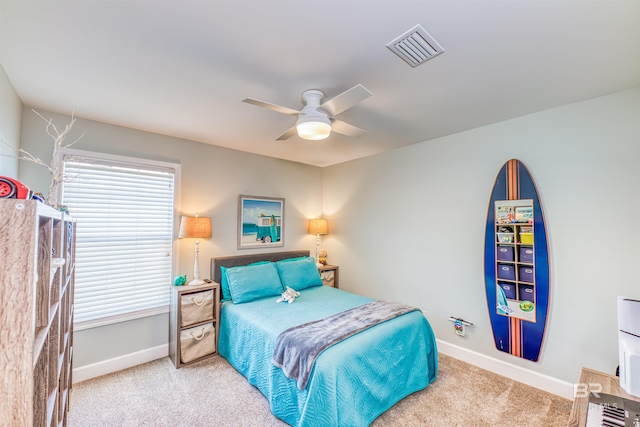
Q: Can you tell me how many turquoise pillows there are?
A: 4